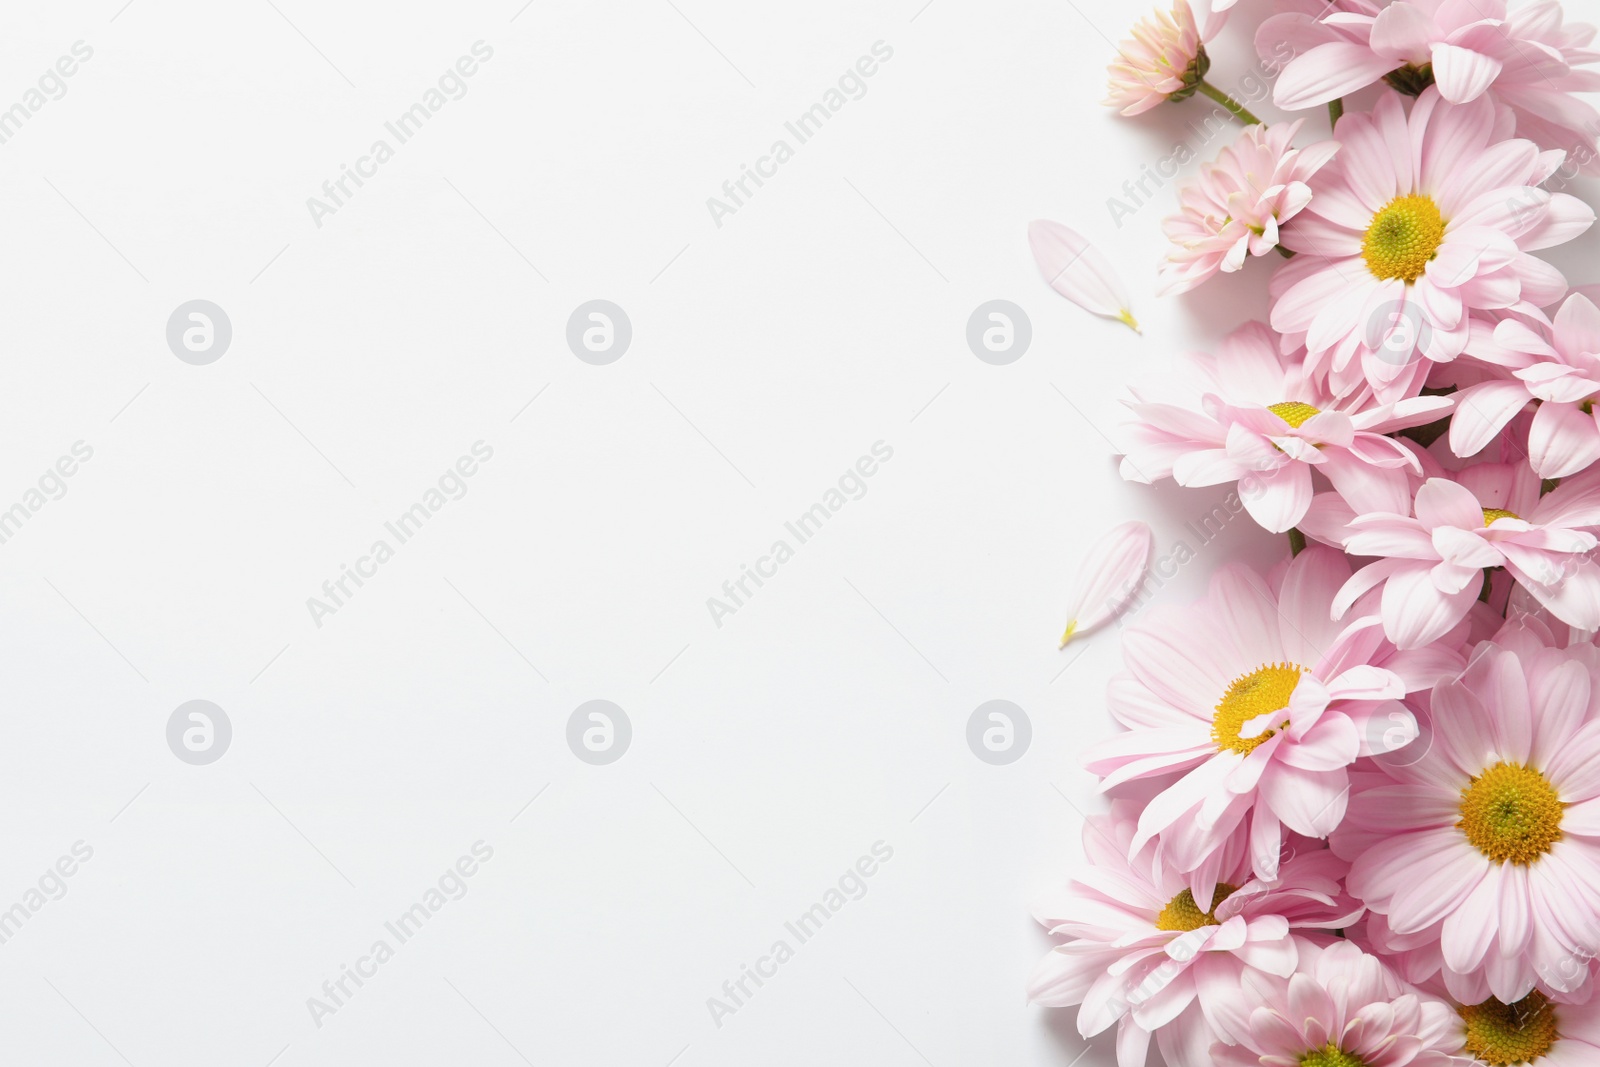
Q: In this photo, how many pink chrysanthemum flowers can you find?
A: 12